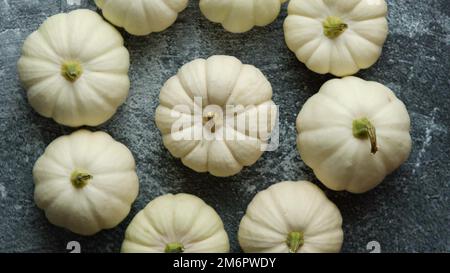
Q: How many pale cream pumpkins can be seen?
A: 9